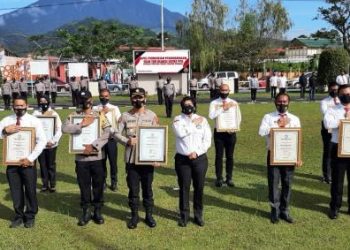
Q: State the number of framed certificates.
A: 8